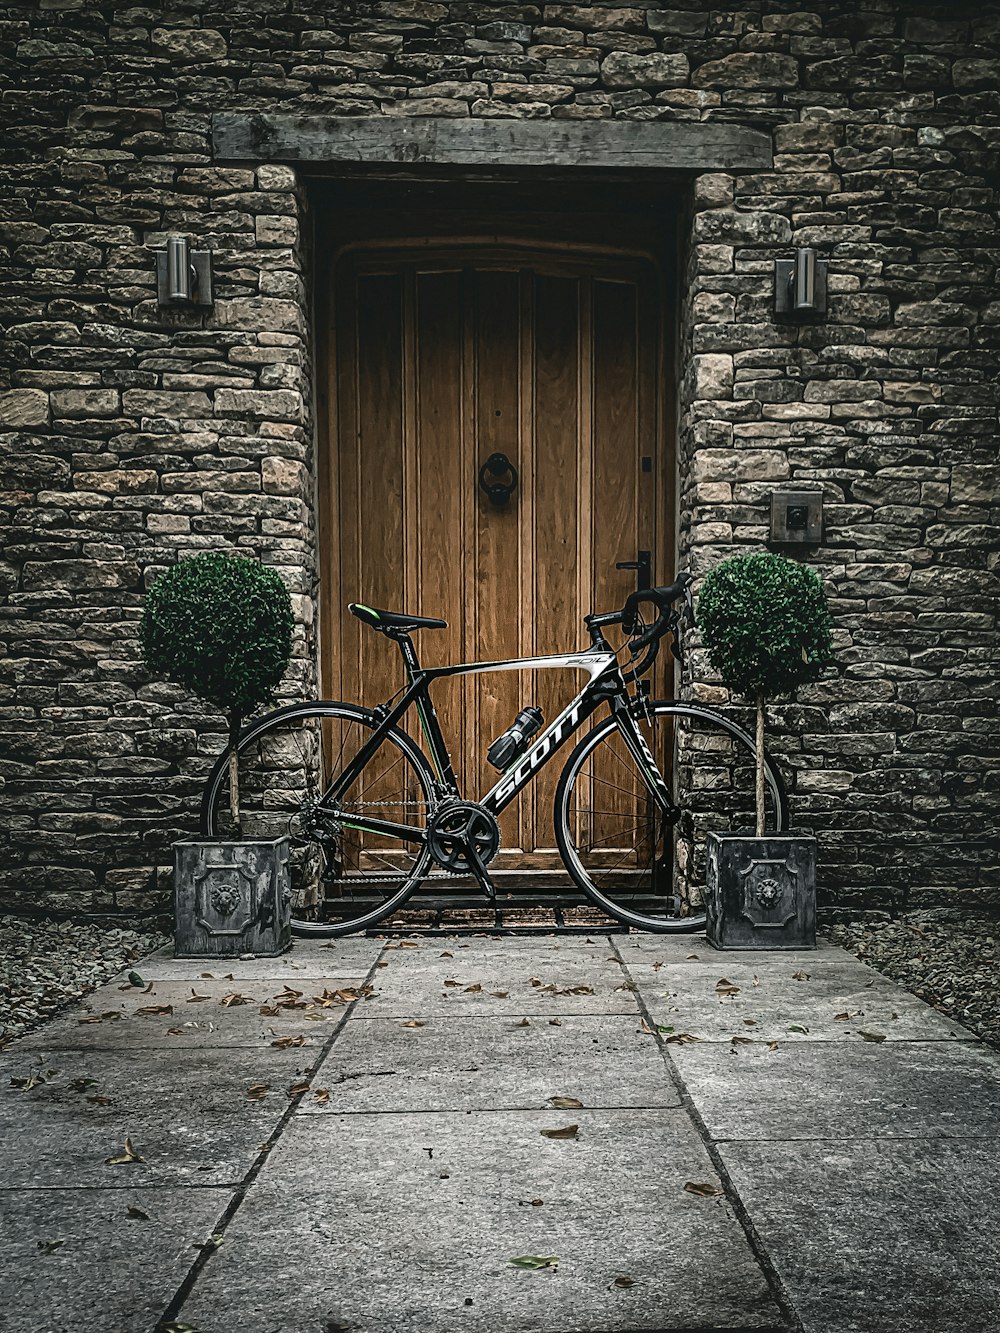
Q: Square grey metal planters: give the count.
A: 2